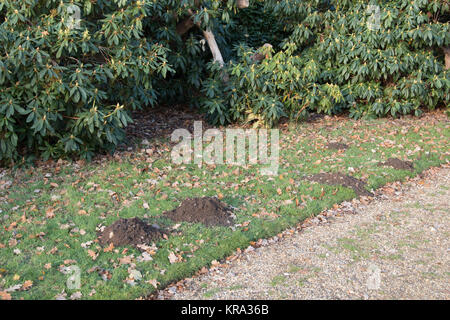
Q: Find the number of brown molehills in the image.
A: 5